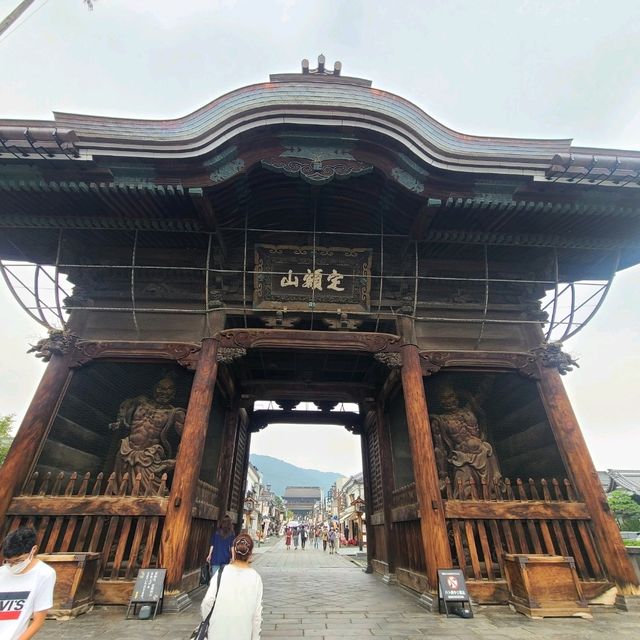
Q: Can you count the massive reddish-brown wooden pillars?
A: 4